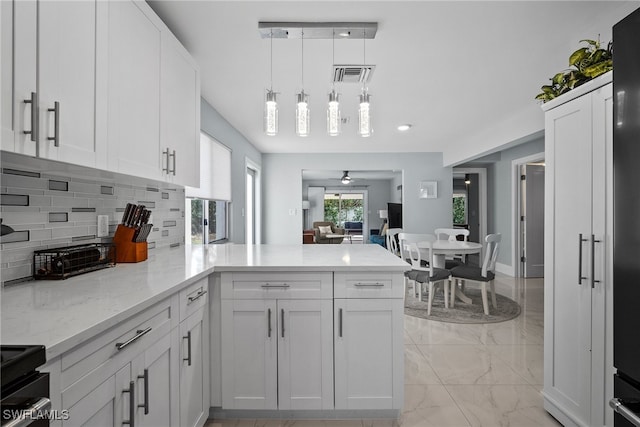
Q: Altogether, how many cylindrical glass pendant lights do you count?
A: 4